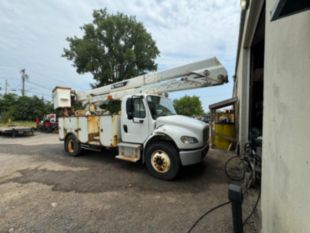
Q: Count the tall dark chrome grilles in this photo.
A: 1